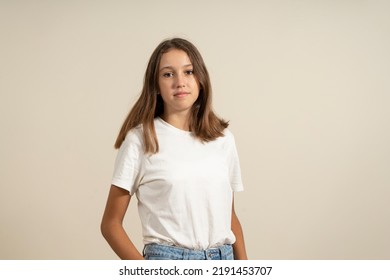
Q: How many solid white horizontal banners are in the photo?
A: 1